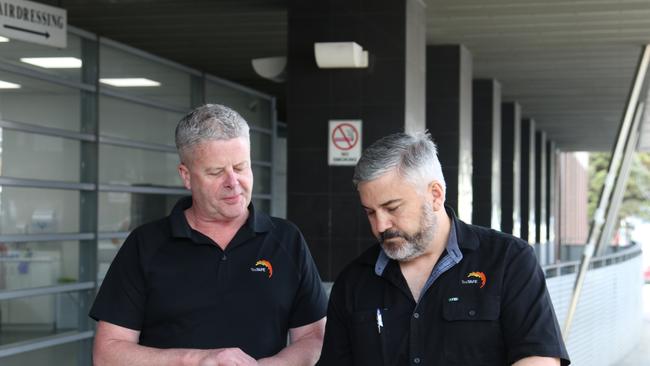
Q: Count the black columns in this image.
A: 7